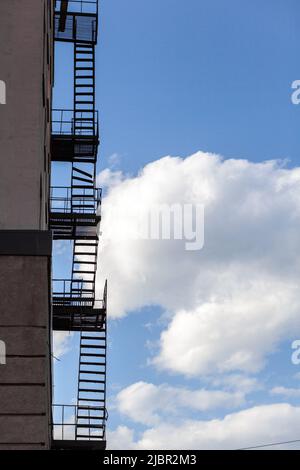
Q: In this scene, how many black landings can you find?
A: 5